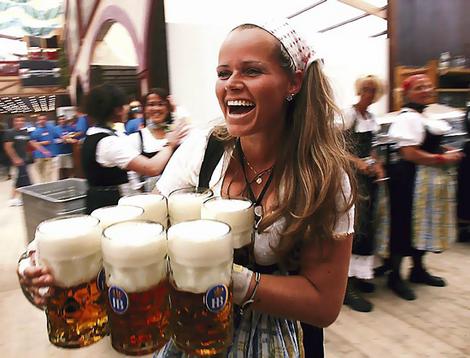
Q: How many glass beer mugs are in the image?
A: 7